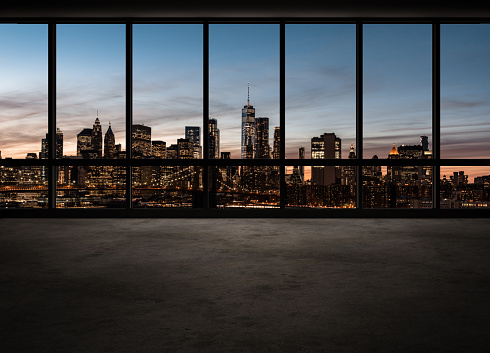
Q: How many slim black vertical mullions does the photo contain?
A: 6